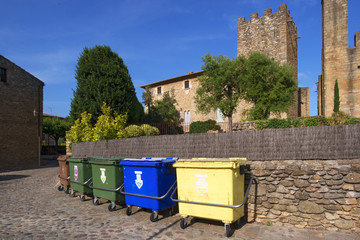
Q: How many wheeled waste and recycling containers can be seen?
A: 5